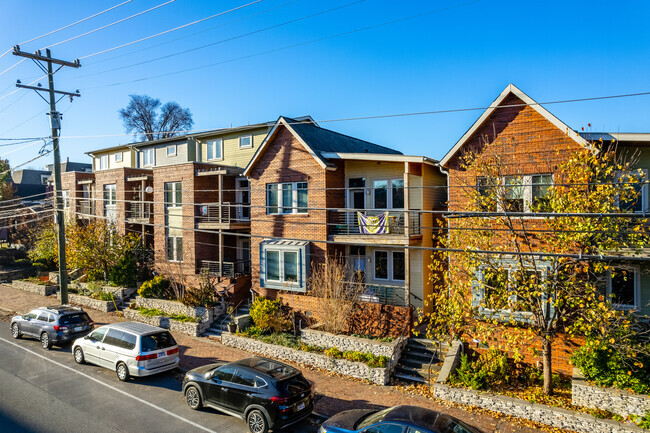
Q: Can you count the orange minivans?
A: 0